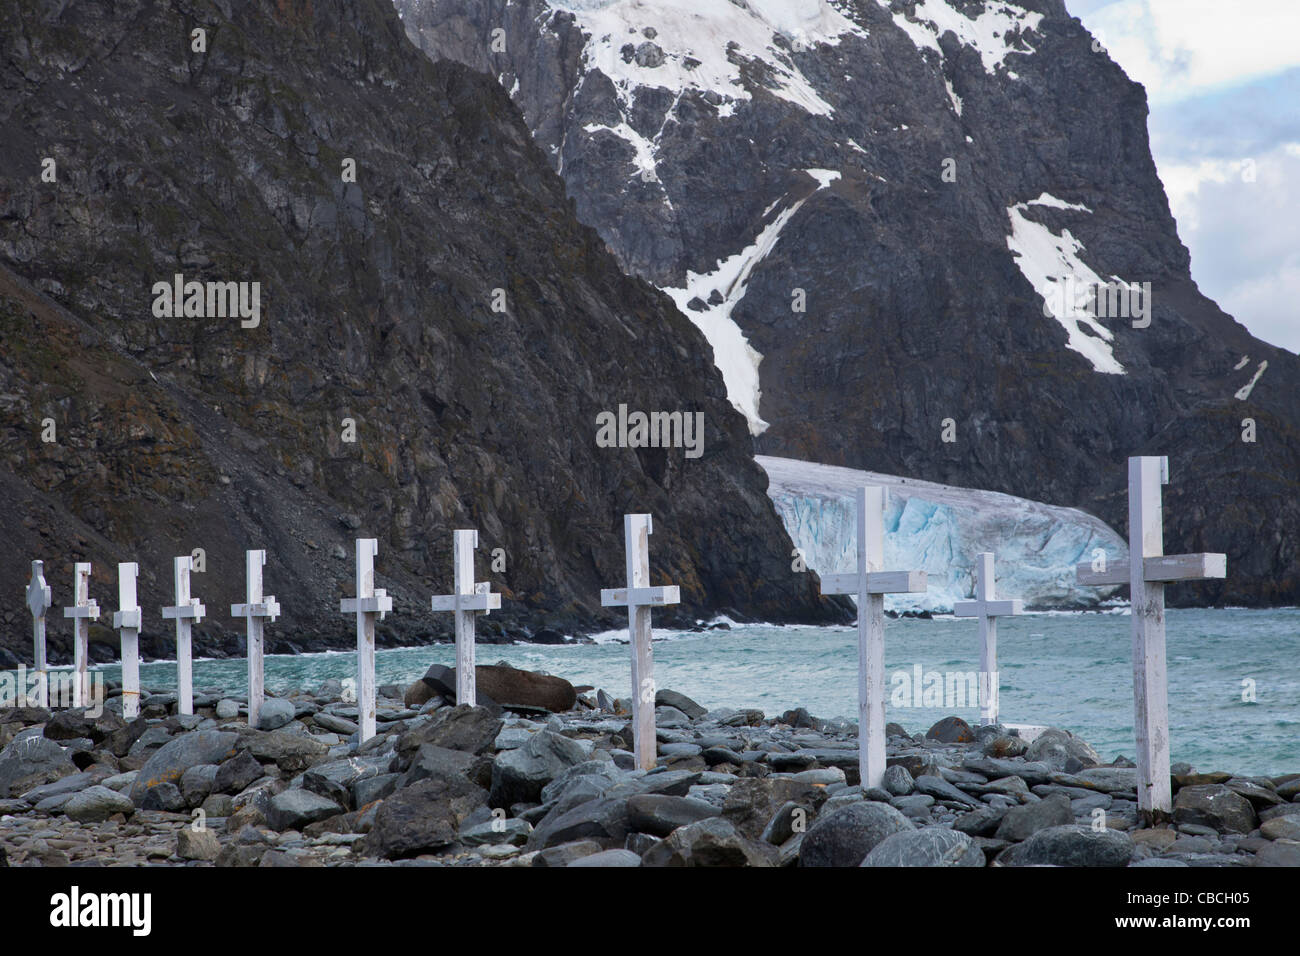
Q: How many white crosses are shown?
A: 11